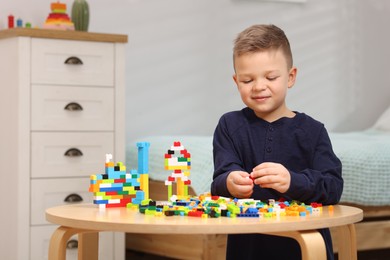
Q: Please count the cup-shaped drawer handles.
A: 5